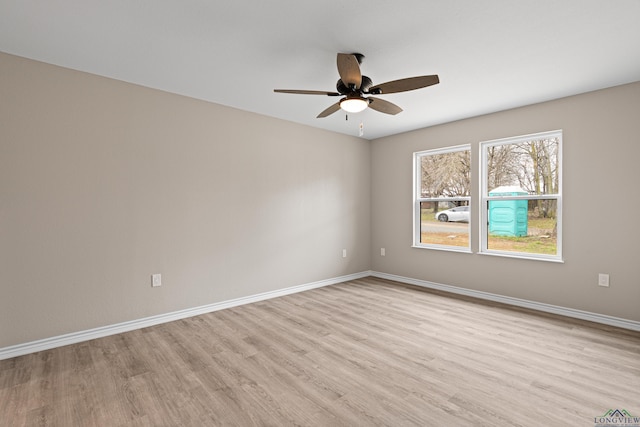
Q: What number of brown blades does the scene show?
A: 5